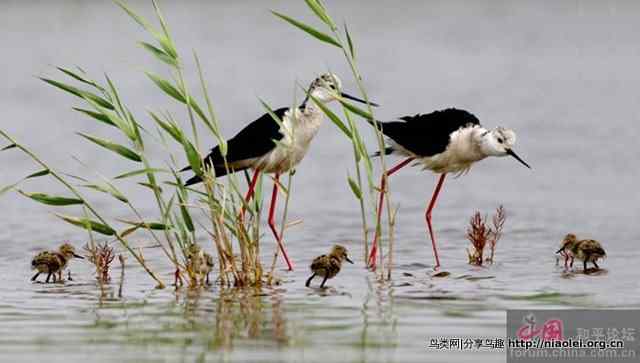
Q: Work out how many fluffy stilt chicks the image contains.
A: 4